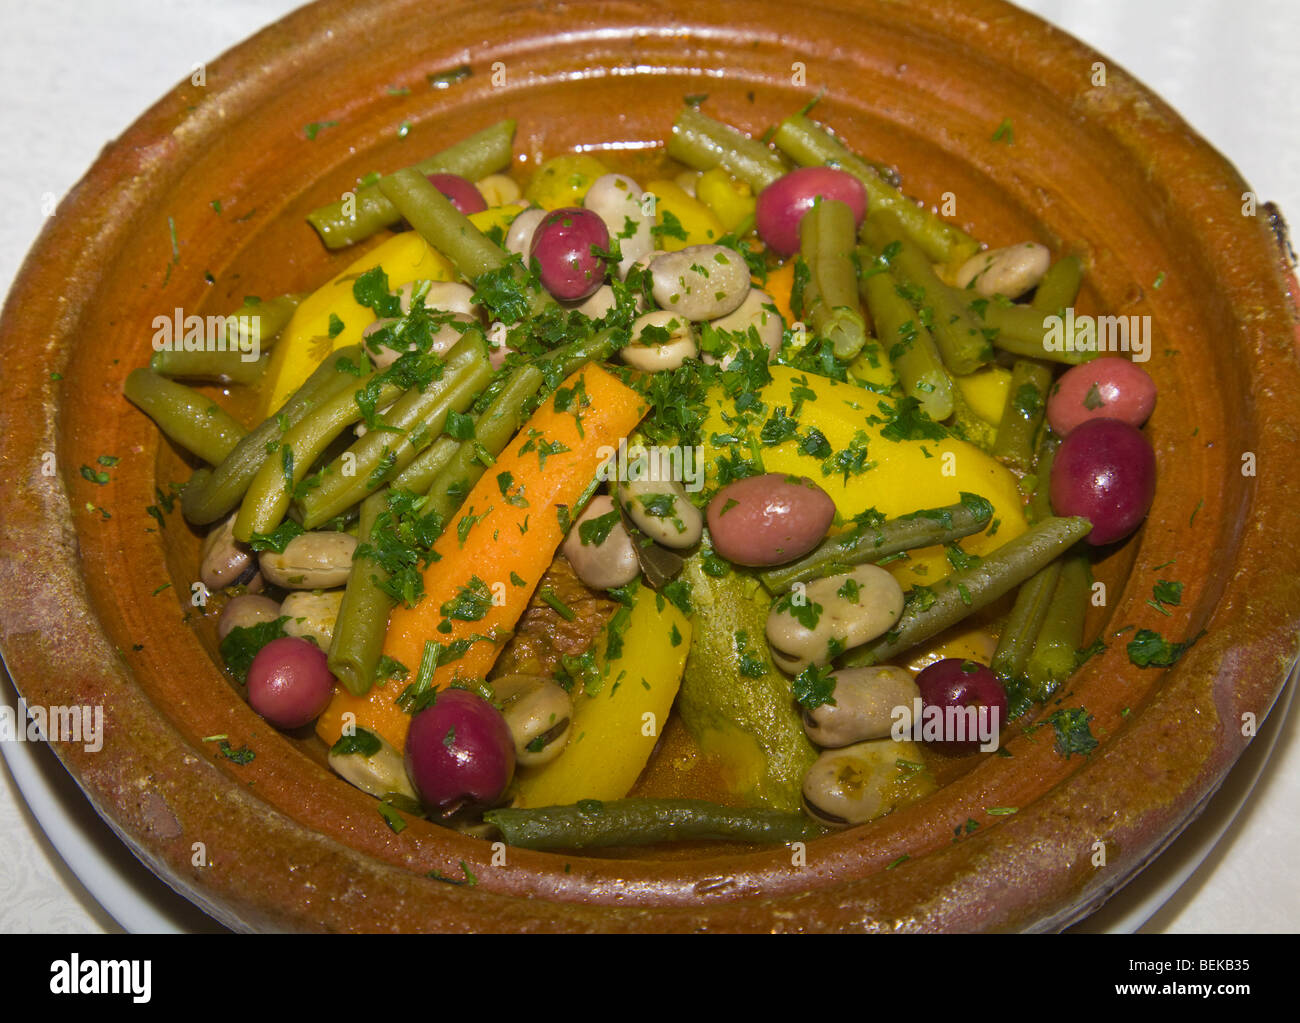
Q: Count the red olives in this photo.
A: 9